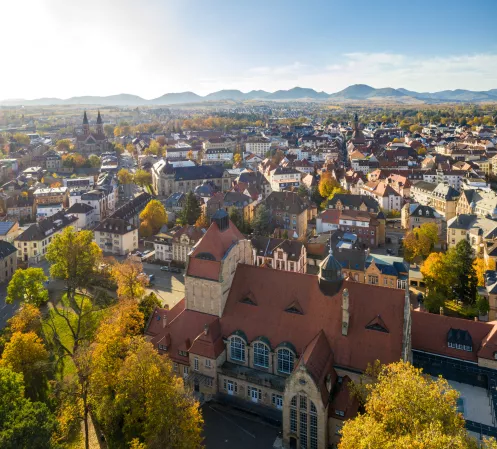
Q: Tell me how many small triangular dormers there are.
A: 3